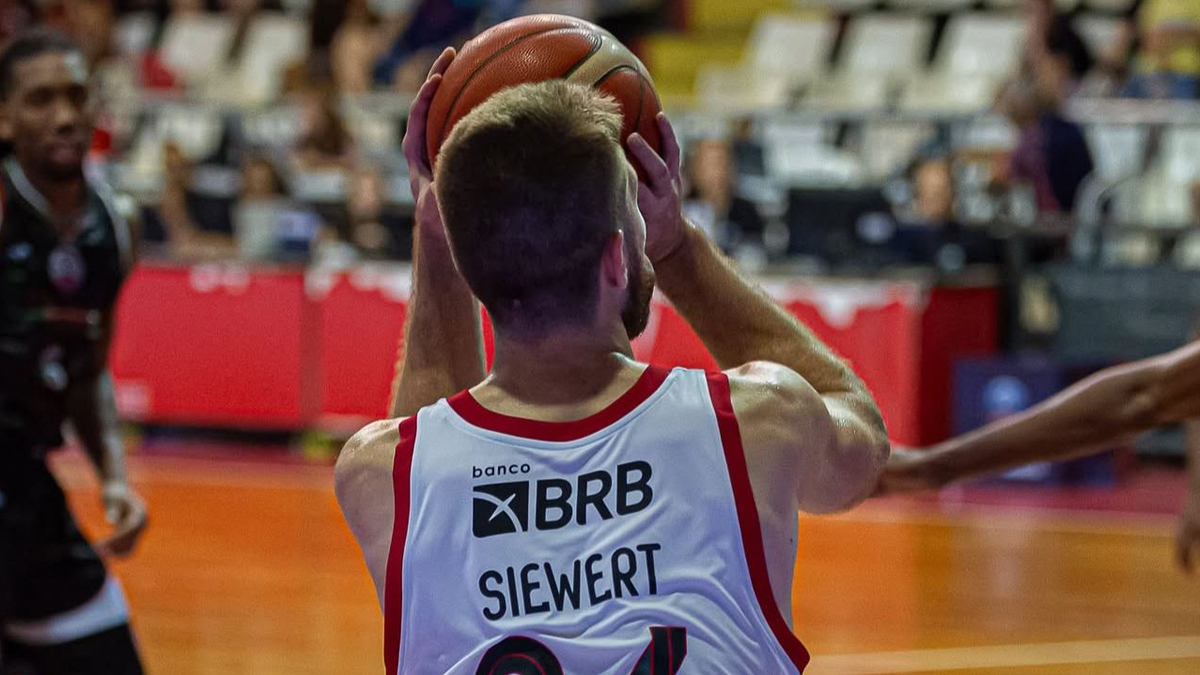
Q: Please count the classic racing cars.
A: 0